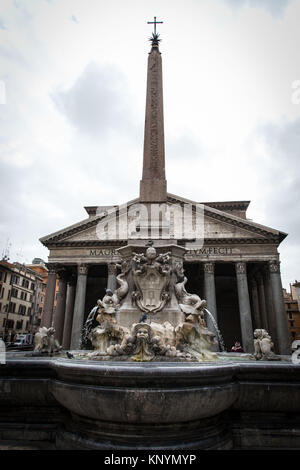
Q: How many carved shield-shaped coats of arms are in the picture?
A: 1